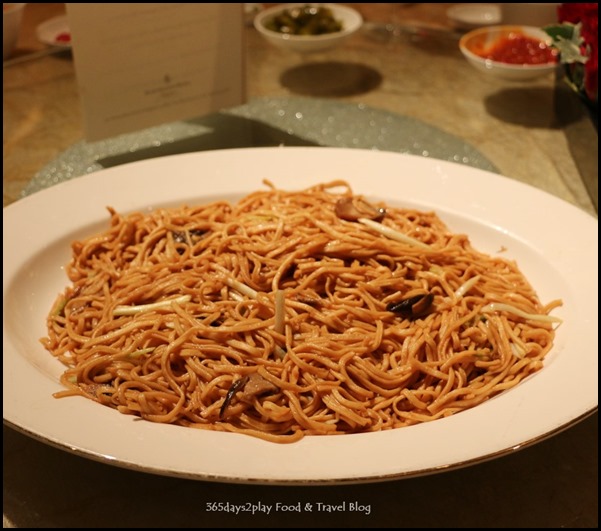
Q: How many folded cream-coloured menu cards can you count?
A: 1